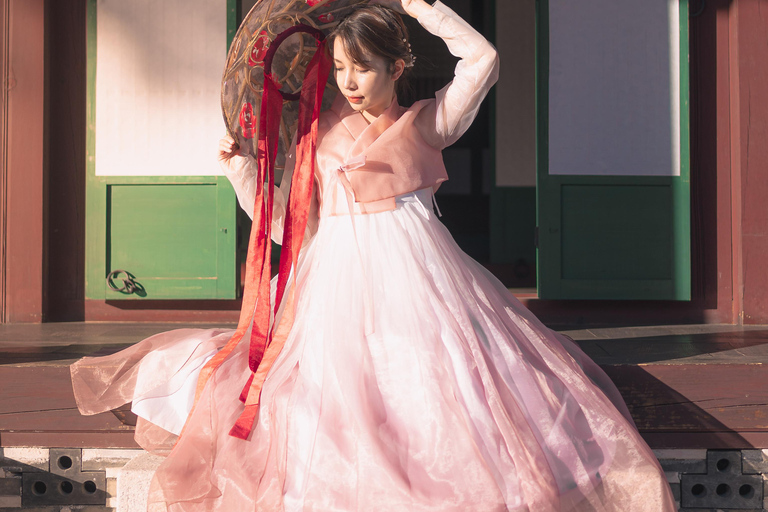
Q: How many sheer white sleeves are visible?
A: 2